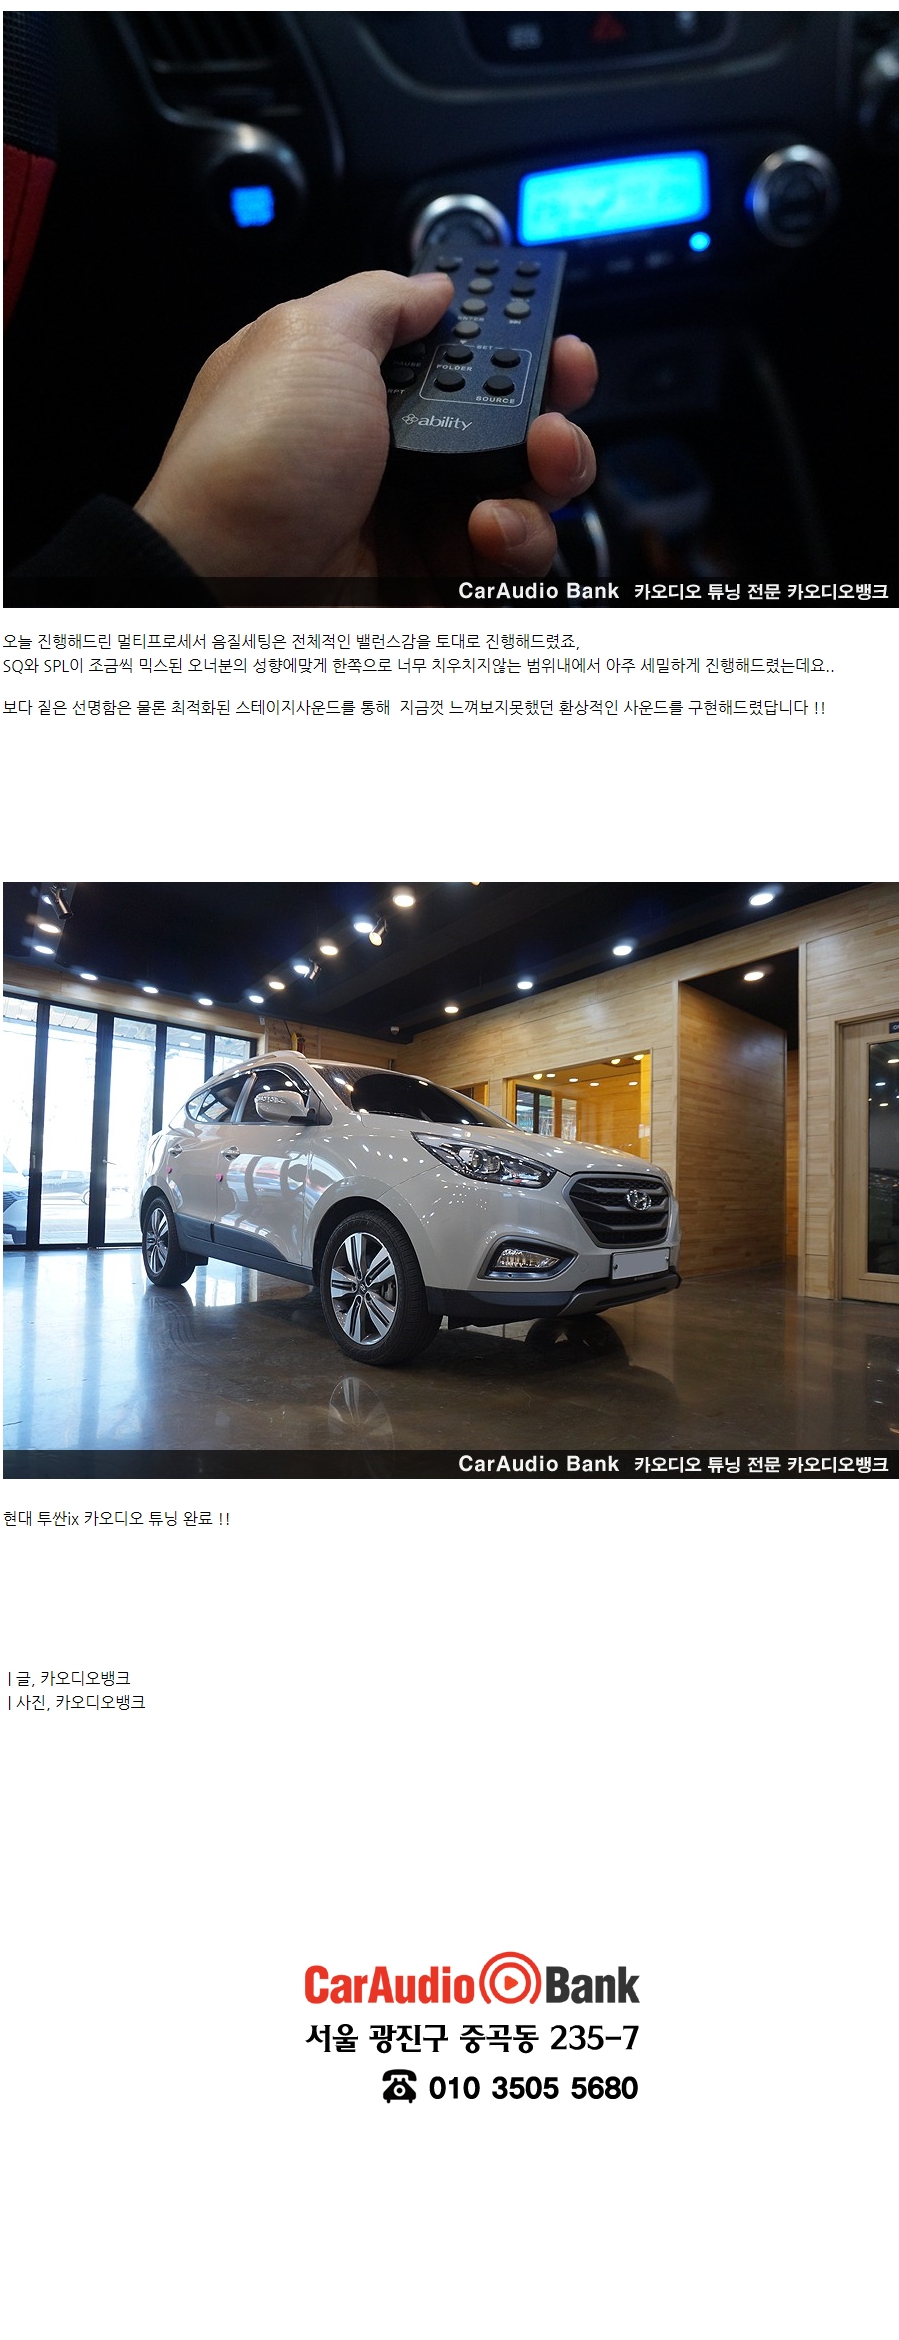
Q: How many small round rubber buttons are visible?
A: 14